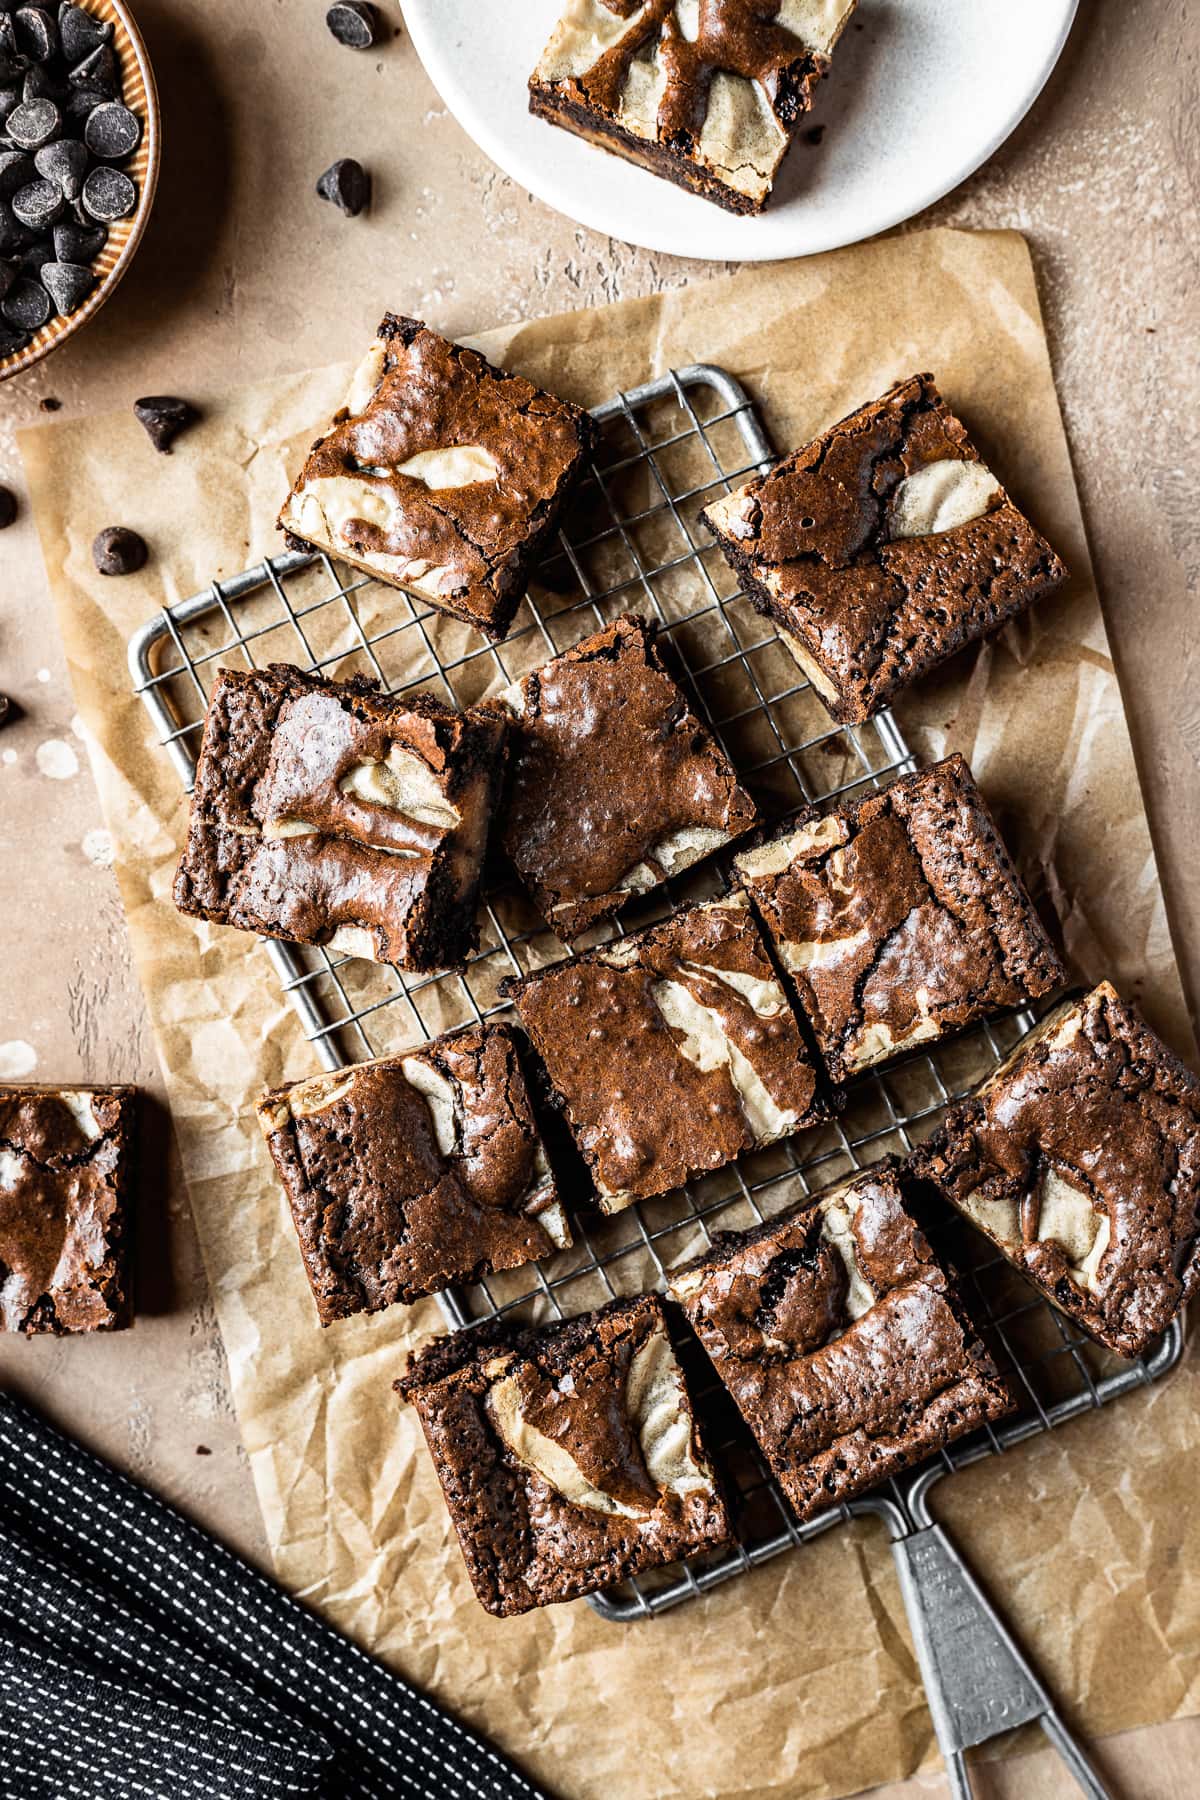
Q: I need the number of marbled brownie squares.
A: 12